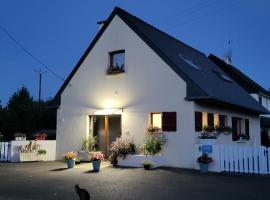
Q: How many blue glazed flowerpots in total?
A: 3